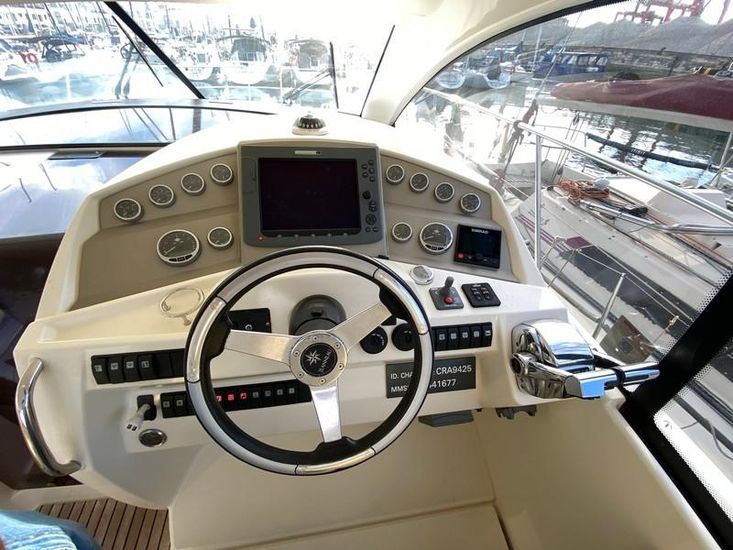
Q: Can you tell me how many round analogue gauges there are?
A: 12